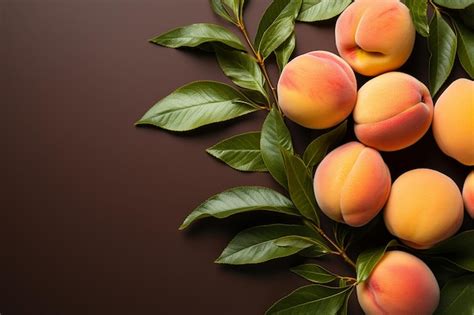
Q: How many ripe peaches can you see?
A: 8